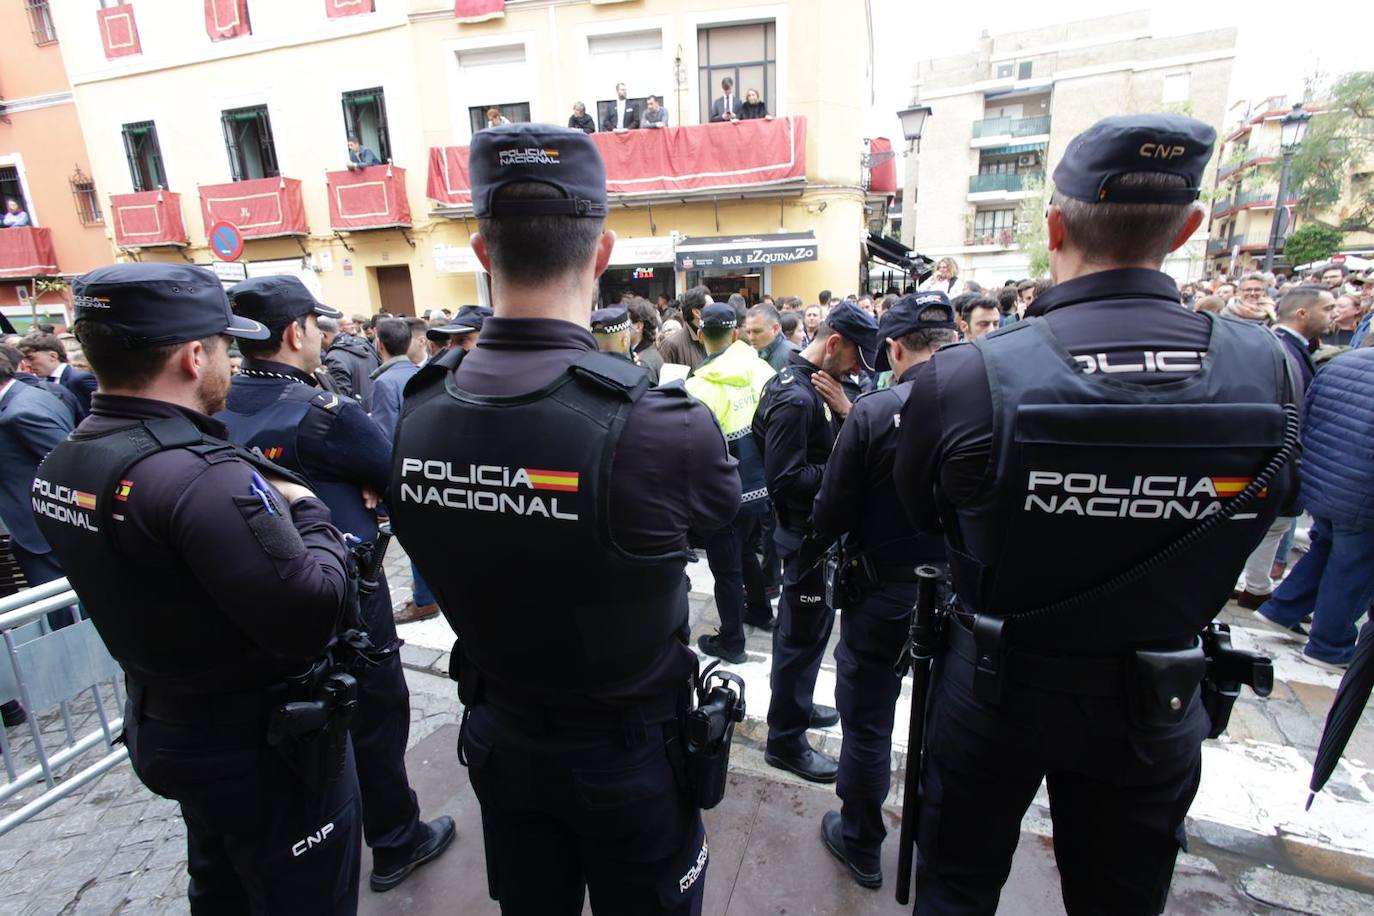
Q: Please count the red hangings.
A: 10